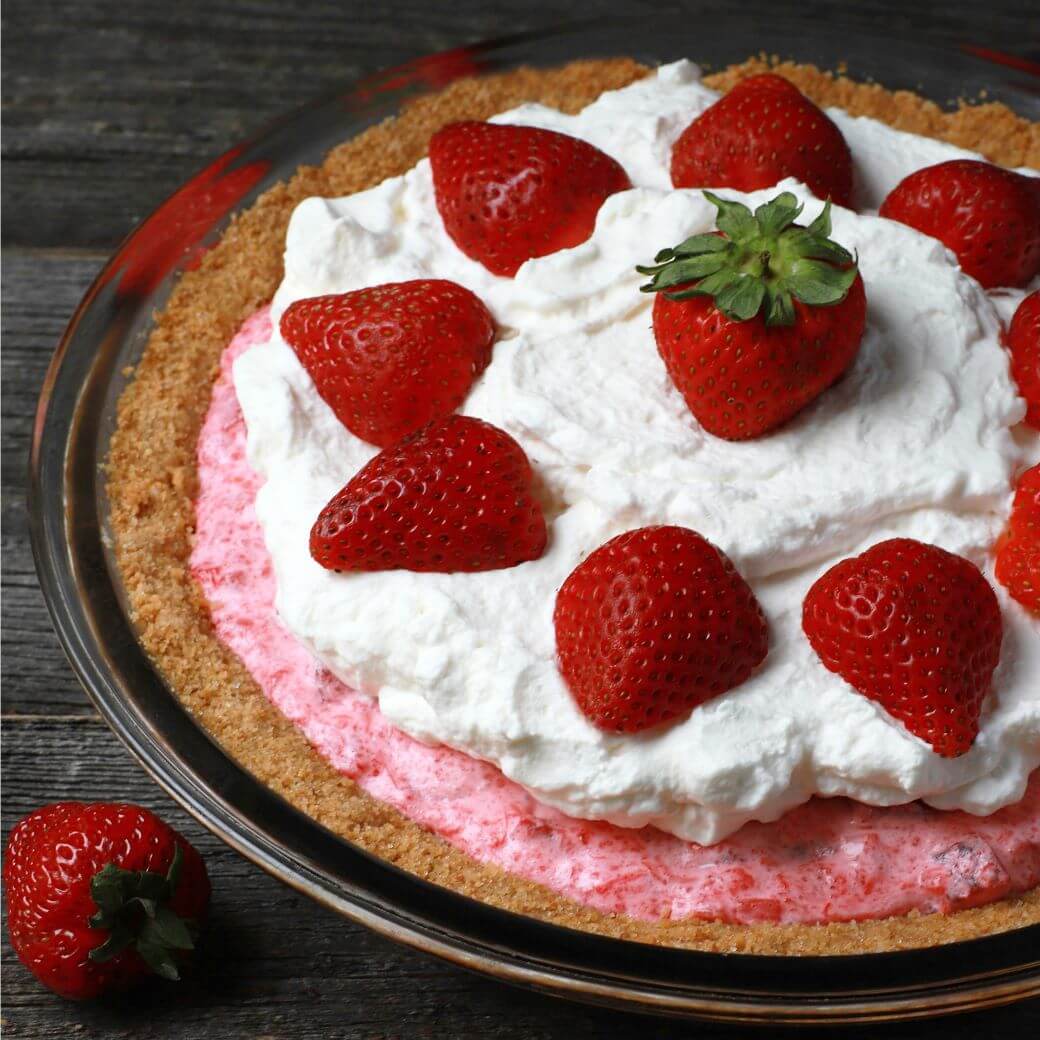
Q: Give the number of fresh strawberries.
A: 11